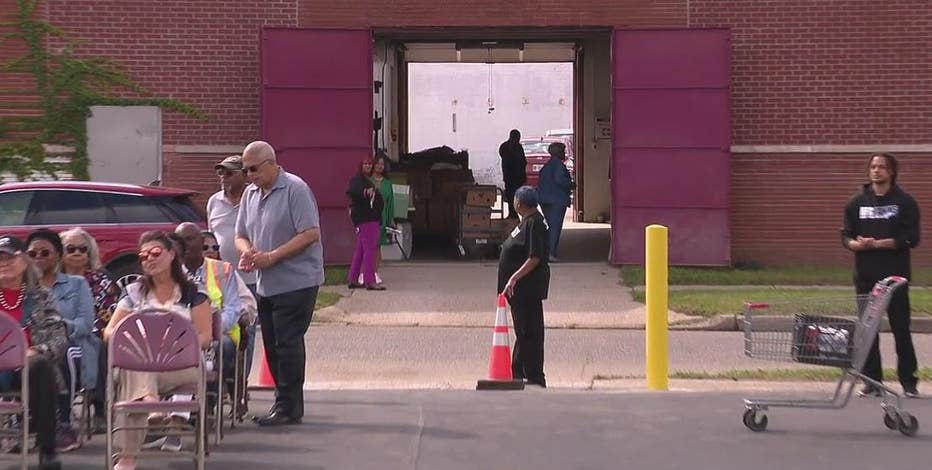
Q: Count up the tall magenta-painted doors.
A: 2